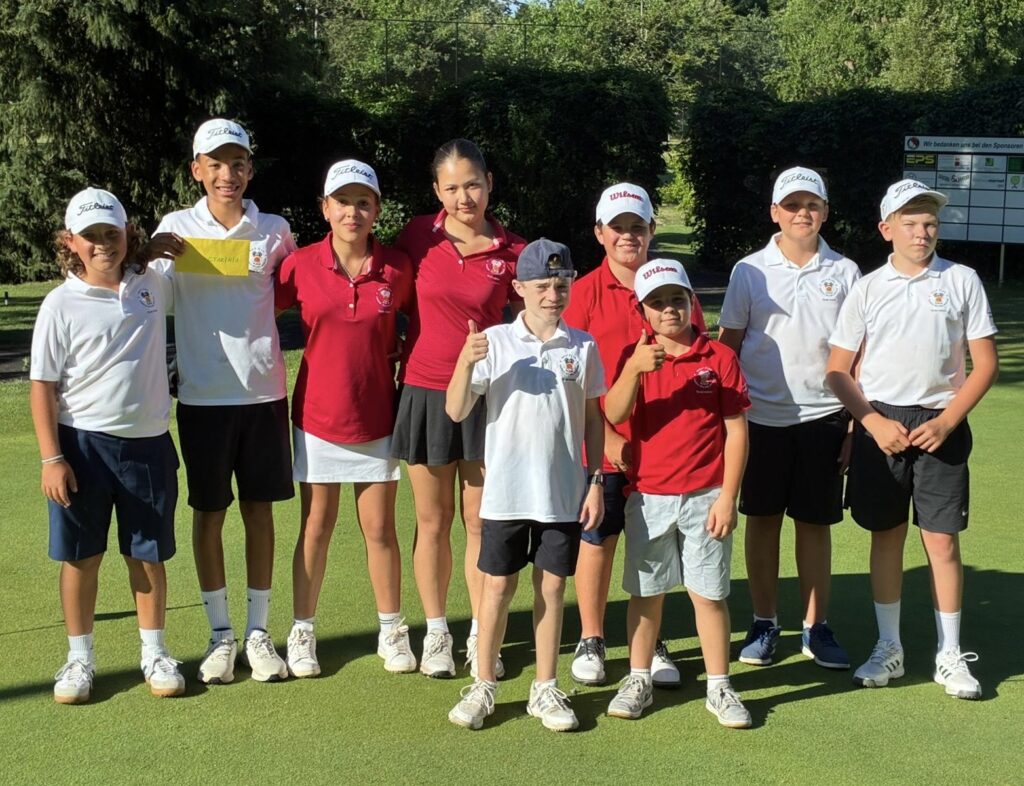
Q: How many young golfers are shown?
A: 9